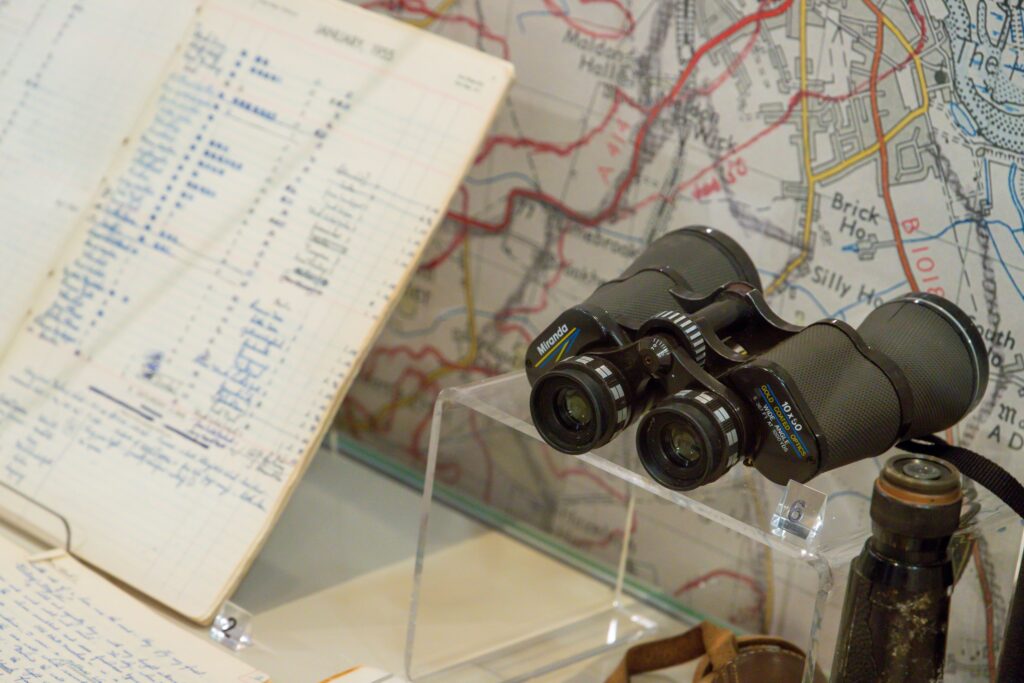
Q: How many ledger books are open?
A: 1